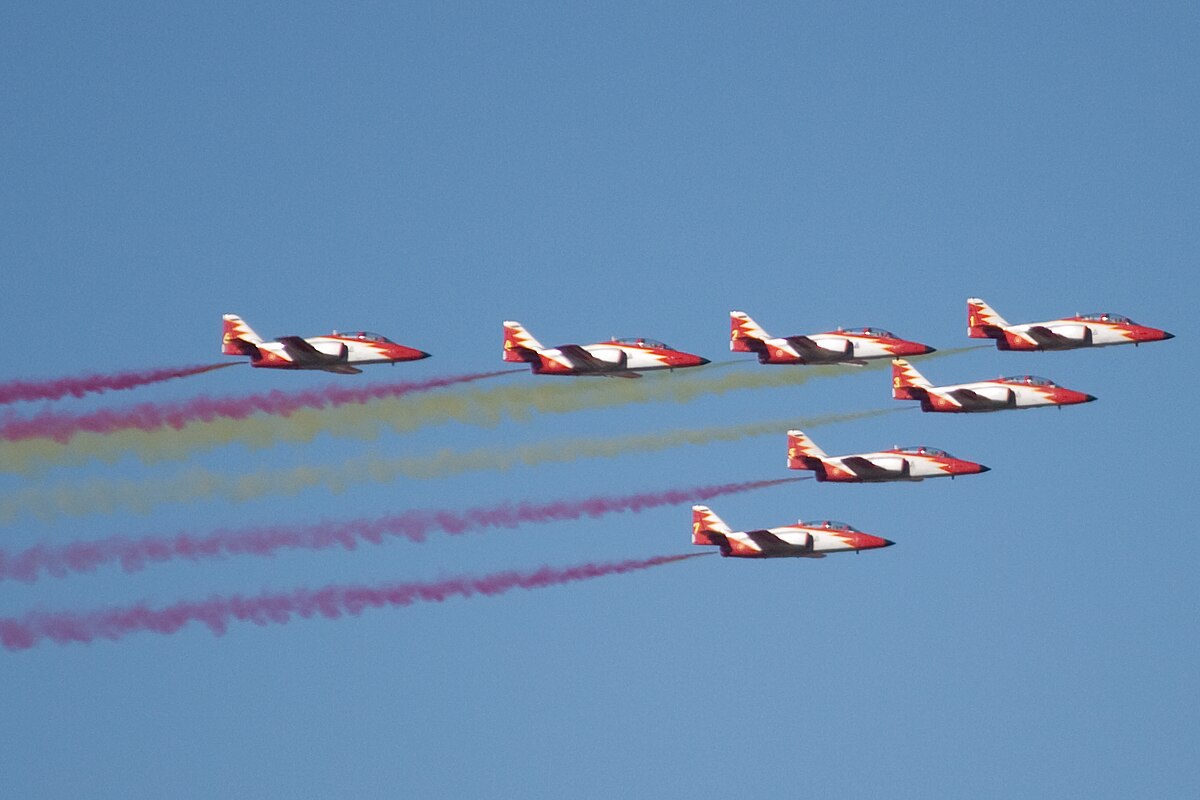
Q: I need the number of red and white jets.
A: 7